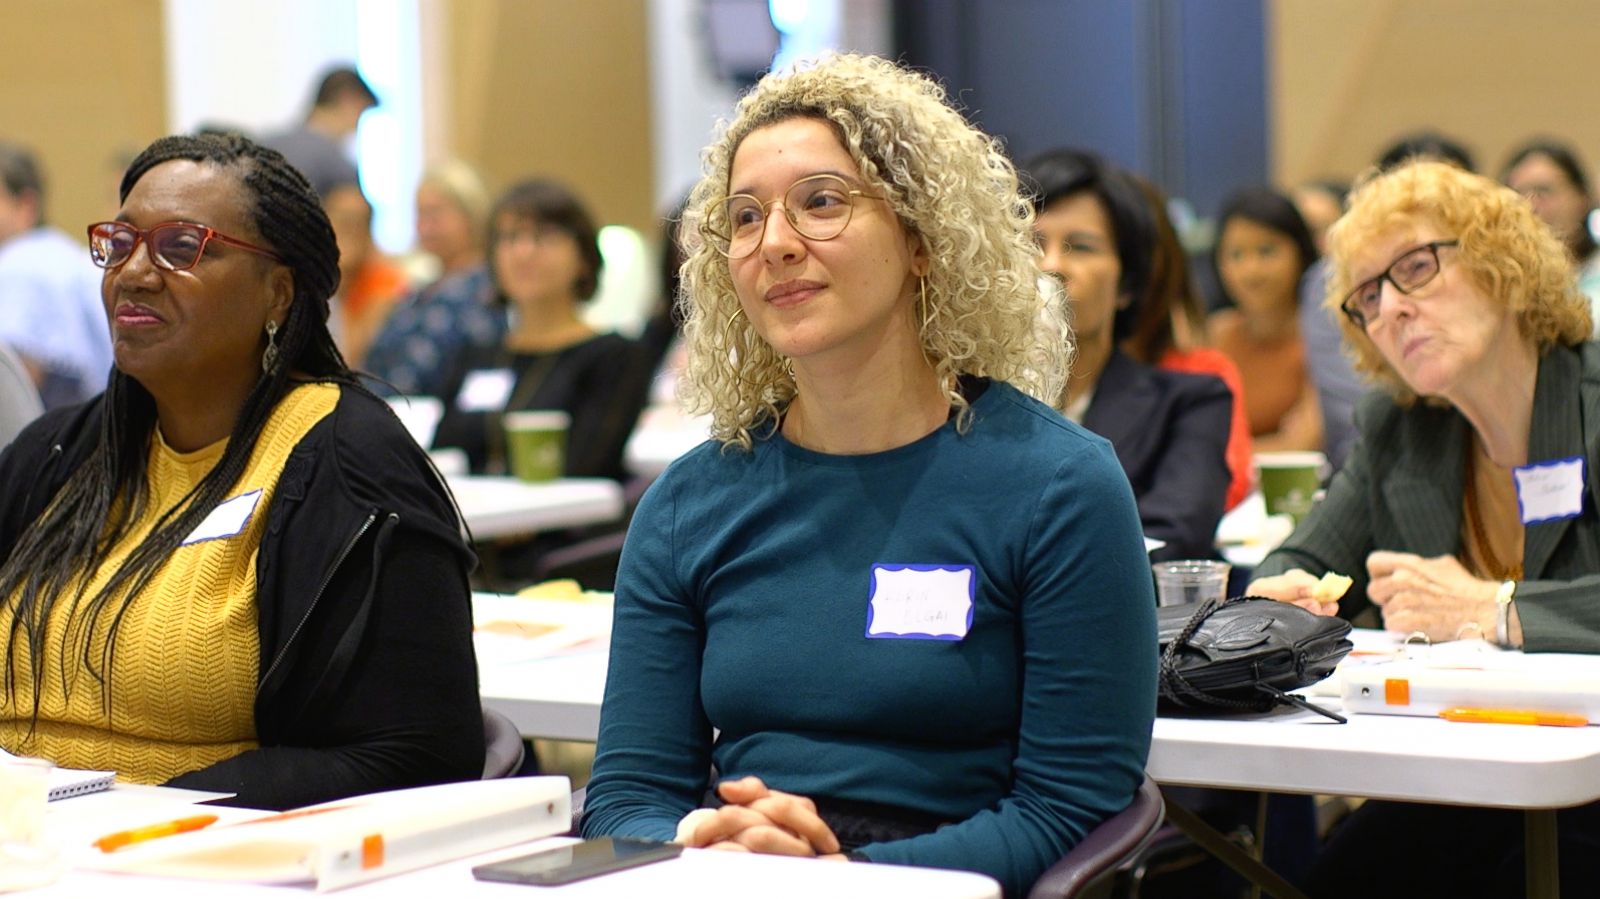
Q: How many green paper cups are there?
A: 2